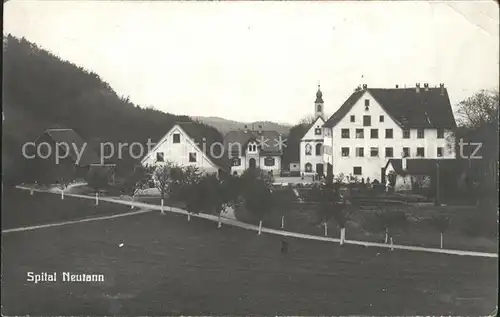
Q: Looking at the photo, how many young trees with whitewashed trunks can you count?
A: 14